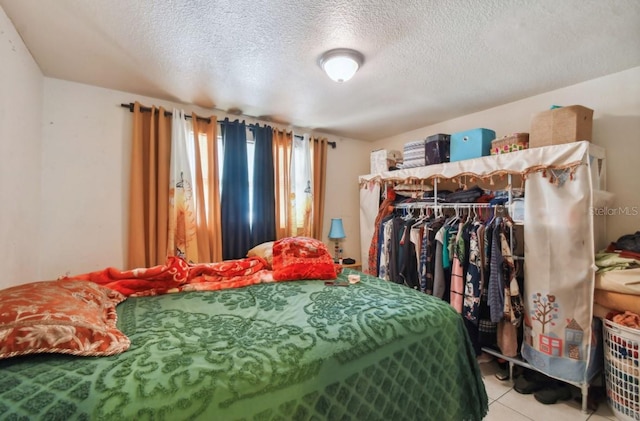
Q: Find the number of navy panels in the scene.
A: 2